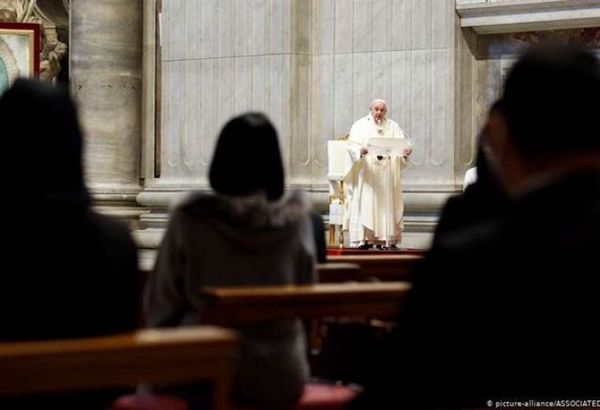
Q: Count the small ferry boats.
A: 0